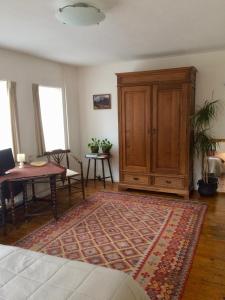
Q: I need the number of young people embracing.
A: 0